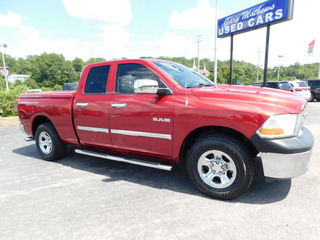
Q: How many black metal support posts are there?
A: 2